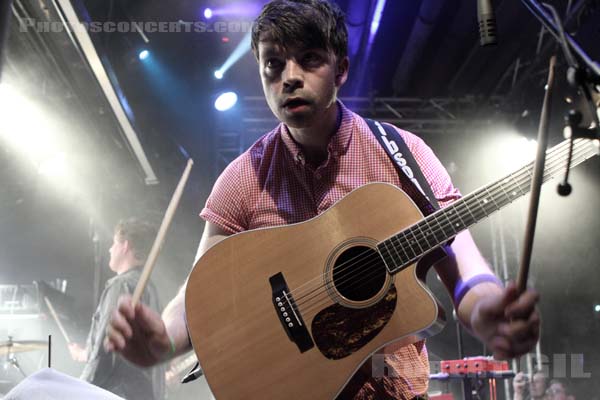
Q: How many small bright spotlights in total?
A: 4